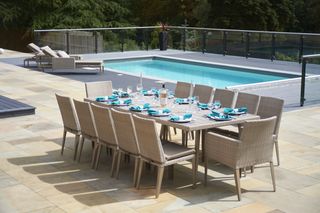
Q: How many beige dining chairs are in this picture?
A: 12